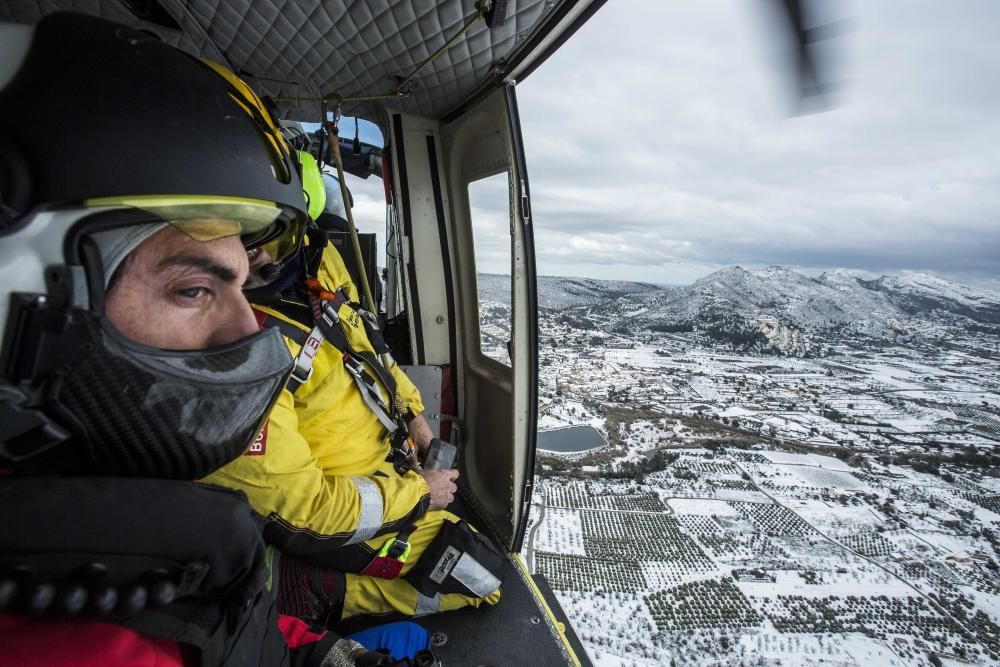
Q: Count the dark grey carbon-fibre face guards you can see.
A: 1